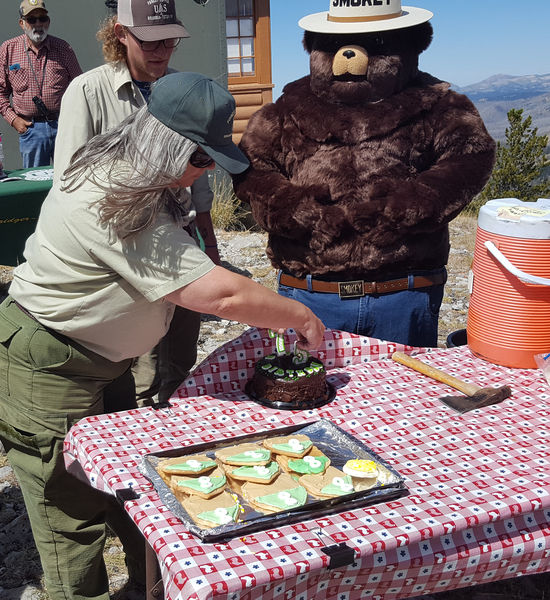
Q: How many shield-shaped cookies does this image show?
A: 9